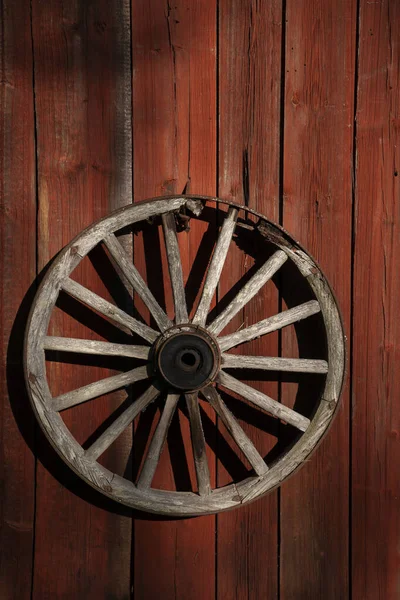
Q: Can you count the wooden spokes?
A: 14